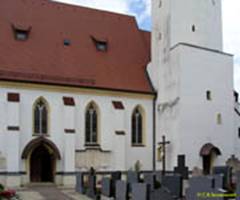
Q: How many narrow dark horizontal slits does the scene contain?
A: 3